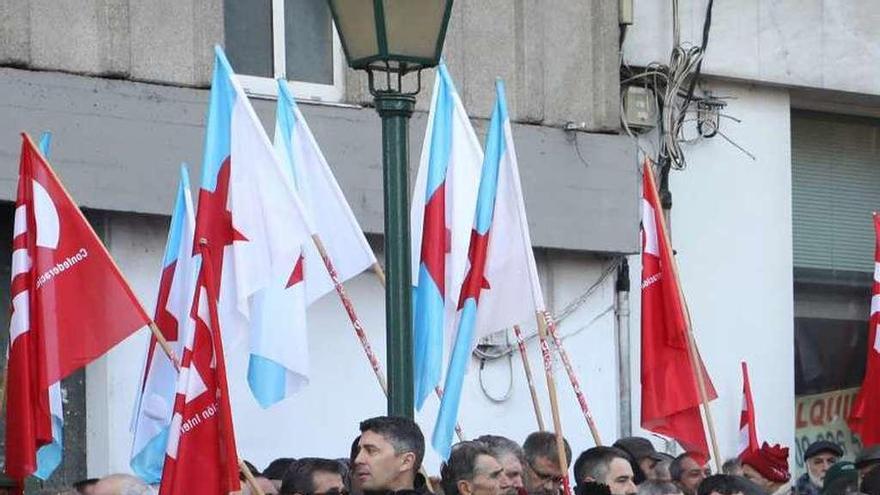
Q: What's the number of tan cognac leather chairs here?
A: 0